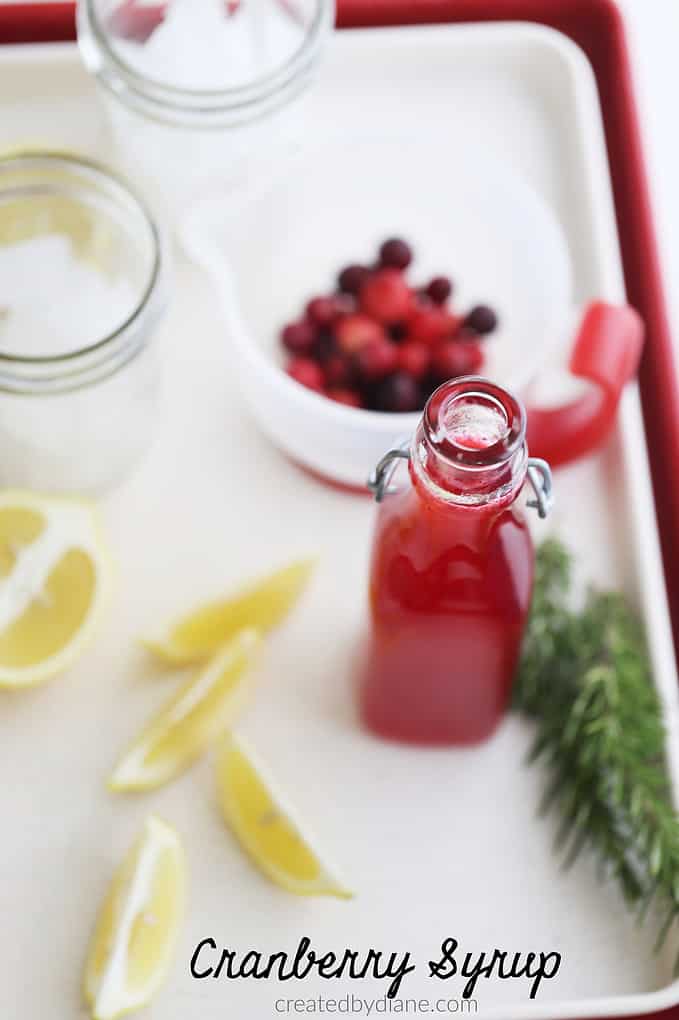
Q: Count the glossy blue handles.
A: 0